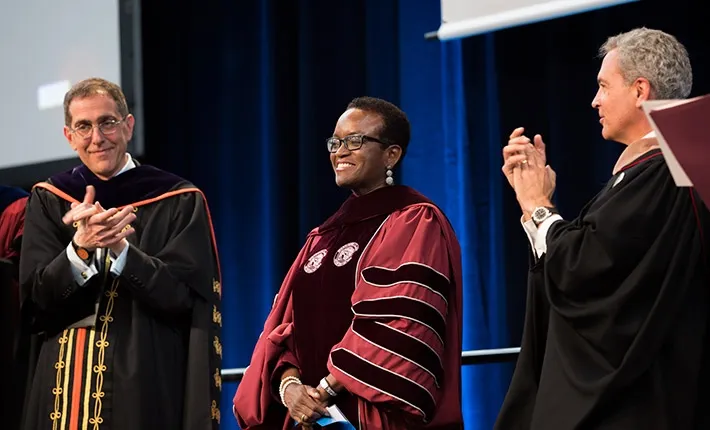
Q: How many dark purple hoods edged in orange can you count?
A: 1